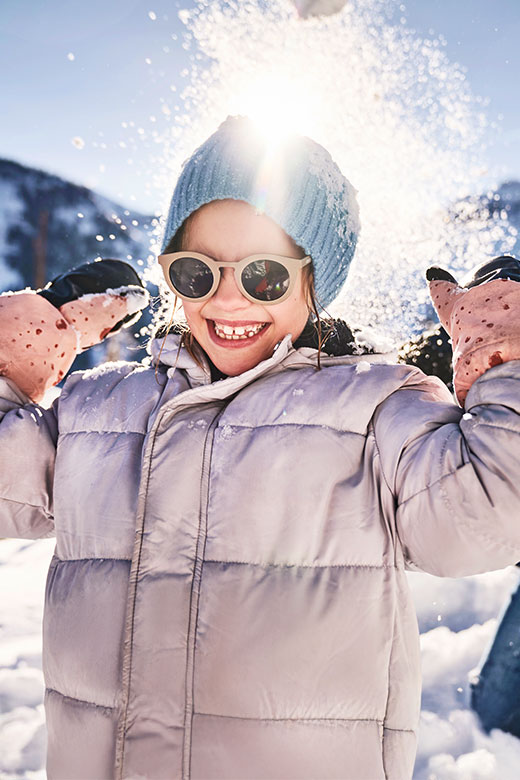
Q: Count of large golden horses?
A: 0